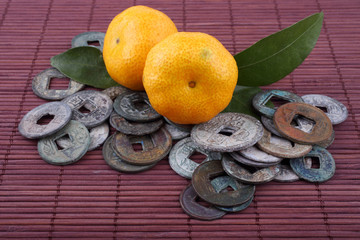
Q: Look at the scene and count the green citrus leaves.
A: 3